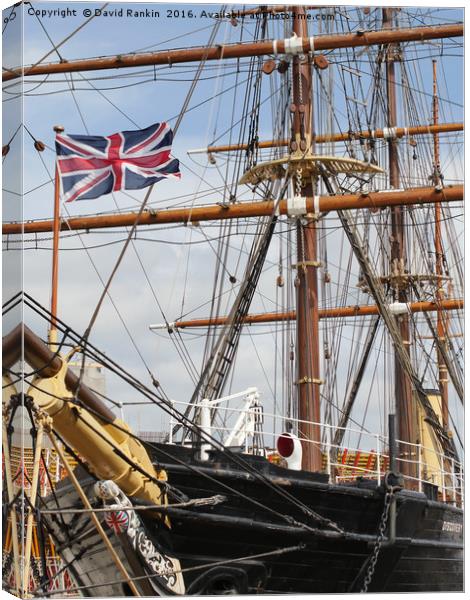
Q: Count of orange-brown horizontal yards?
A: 4